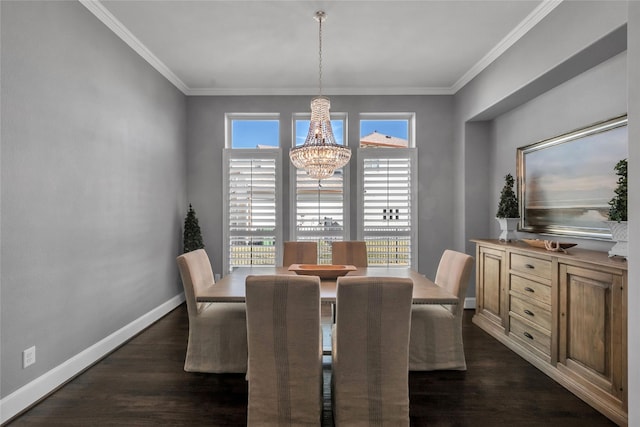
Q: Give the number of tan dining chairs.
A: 6